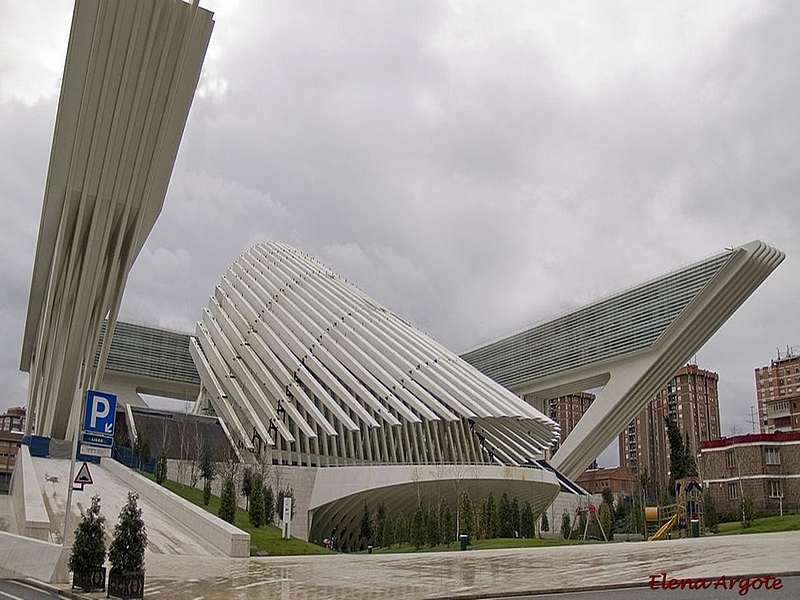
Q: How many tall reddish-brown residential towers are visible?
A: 3